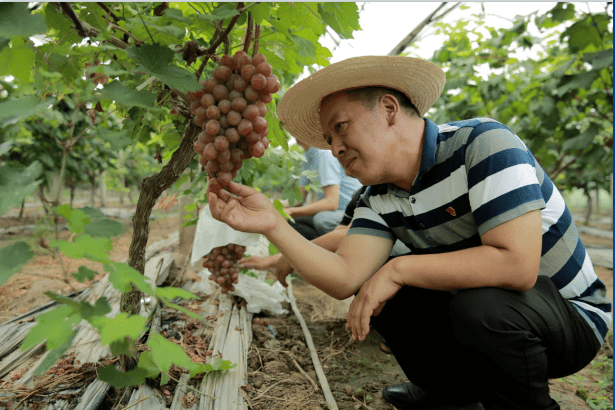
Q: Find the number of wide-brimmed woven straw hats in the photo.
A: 1